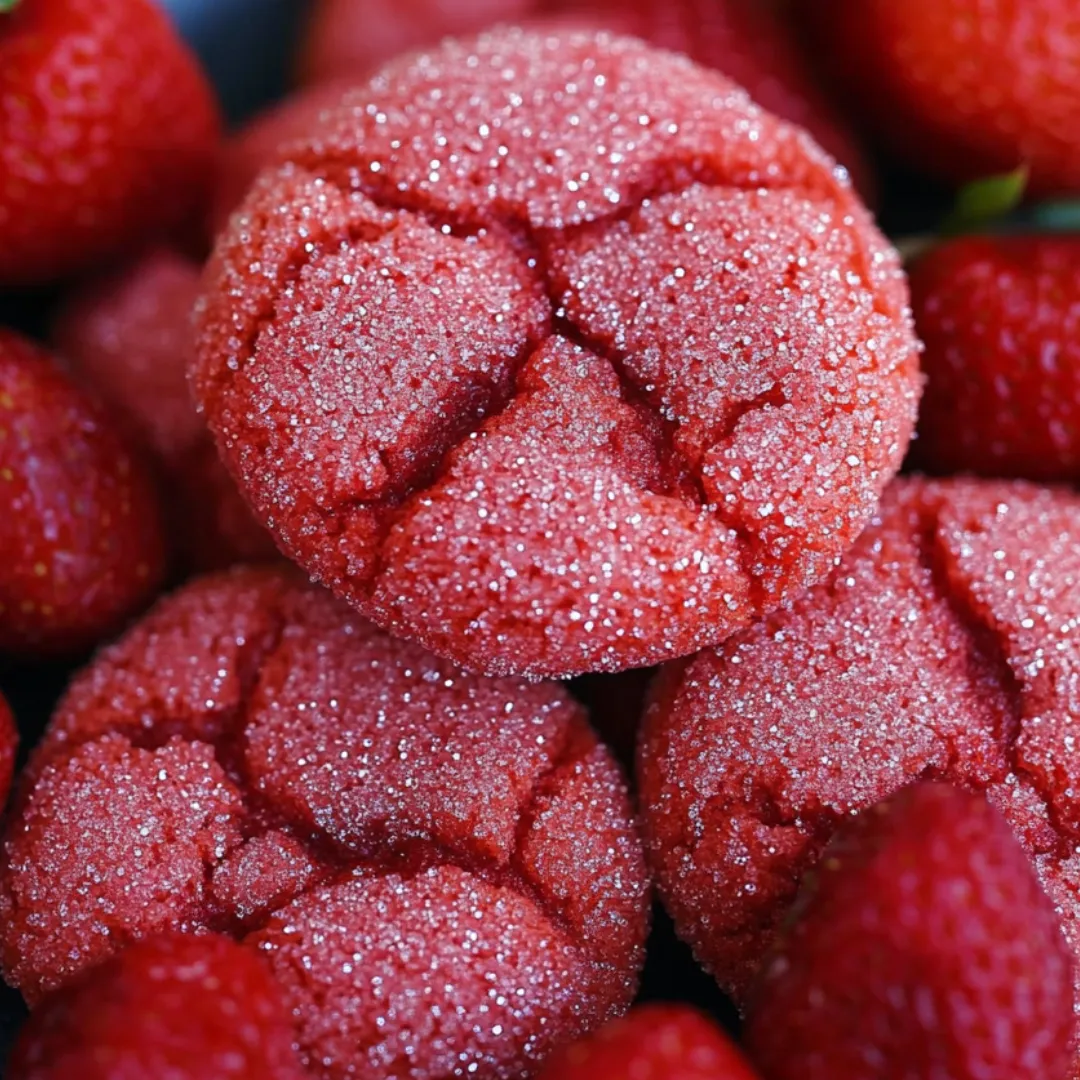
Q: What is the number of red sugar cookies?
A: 3